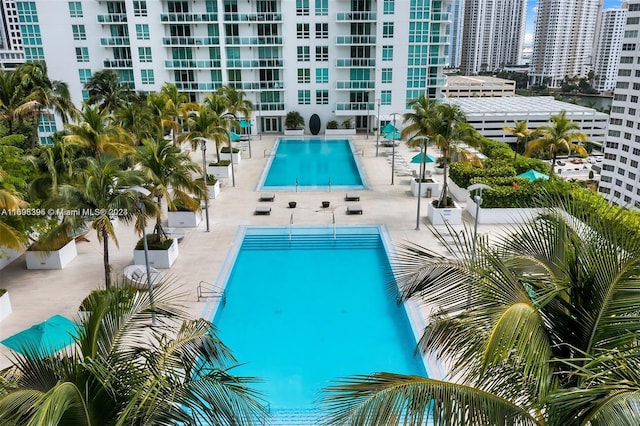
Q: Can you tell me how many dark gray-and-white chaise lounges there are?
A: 4